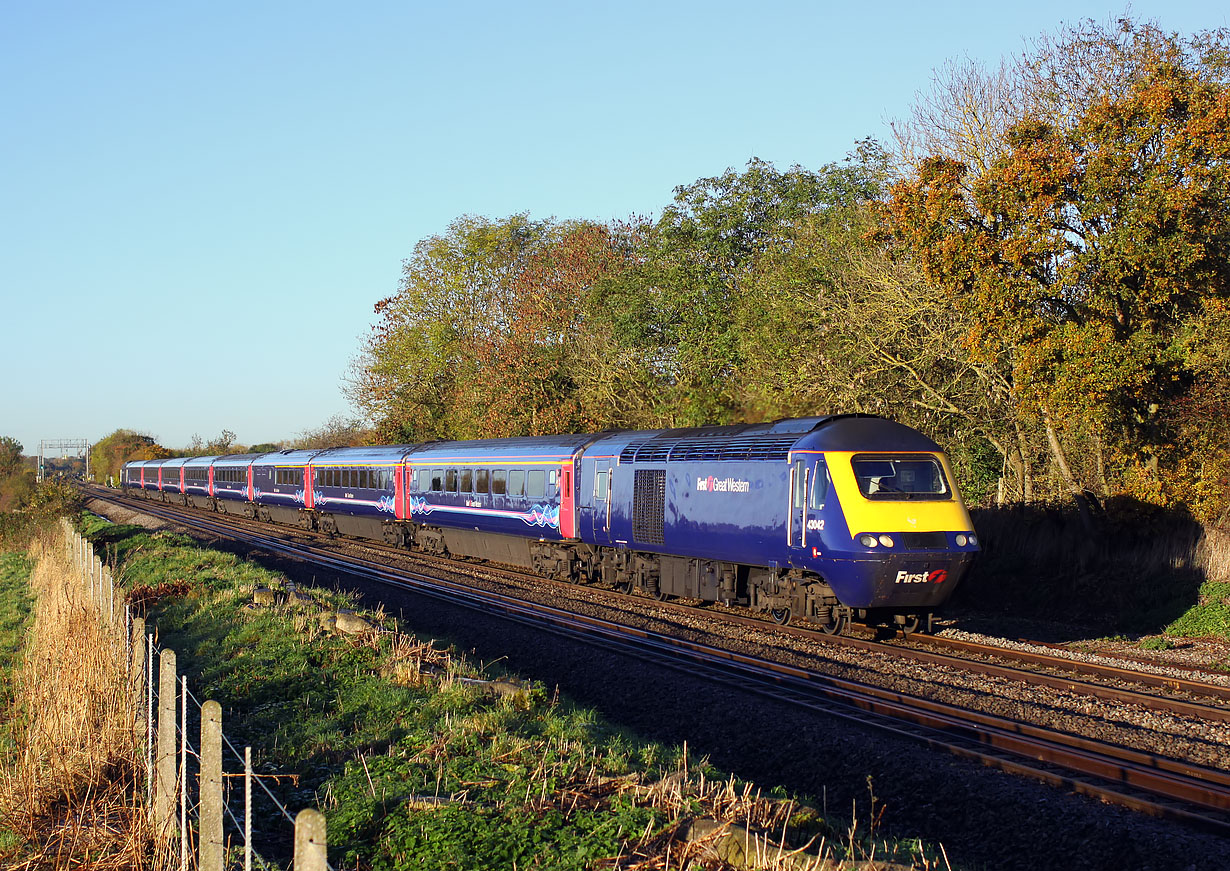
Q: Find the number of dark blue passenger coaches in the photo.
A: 8